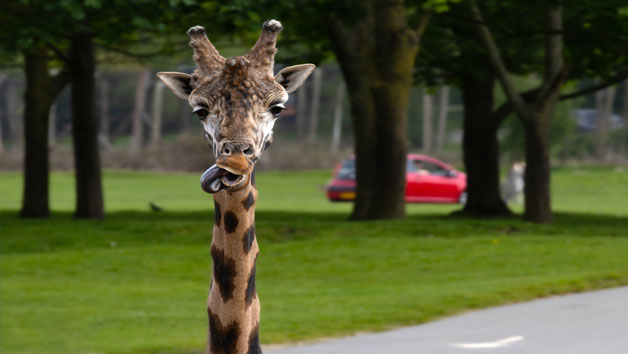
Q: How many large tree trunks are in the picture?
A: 5